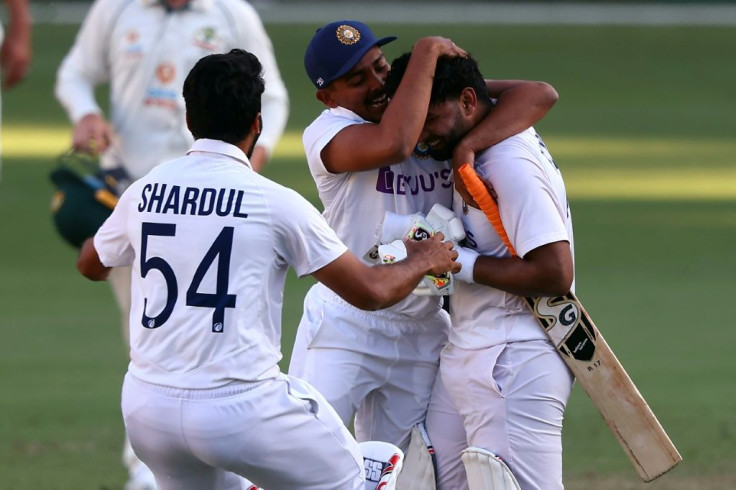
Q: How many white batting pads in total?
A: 3